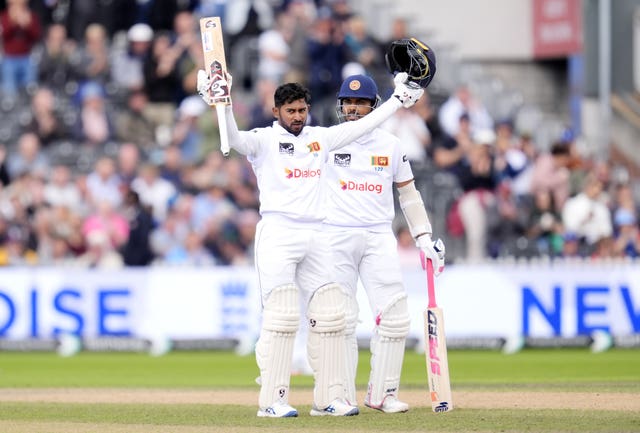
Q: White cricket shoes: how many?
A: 3